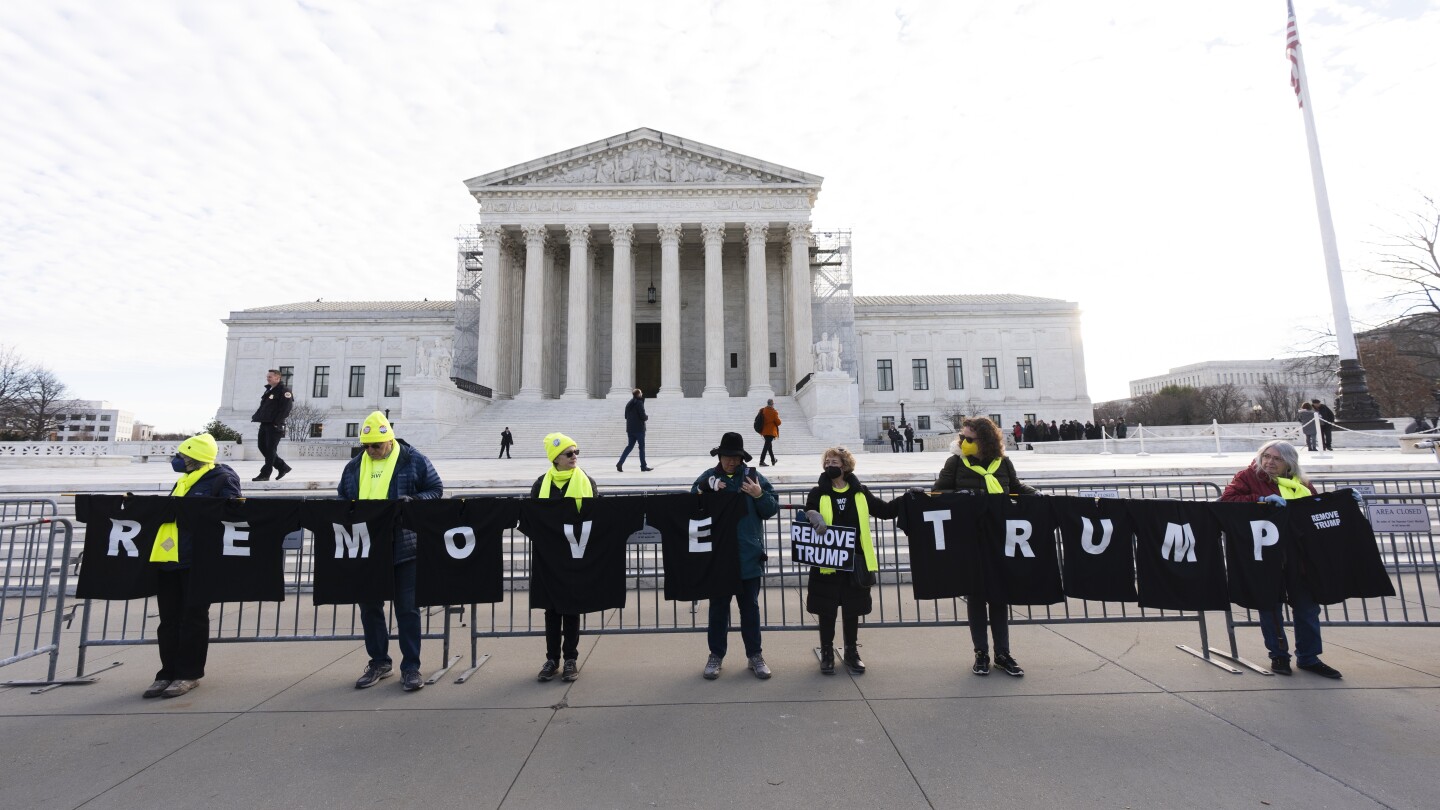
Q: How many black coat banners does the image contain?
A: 12